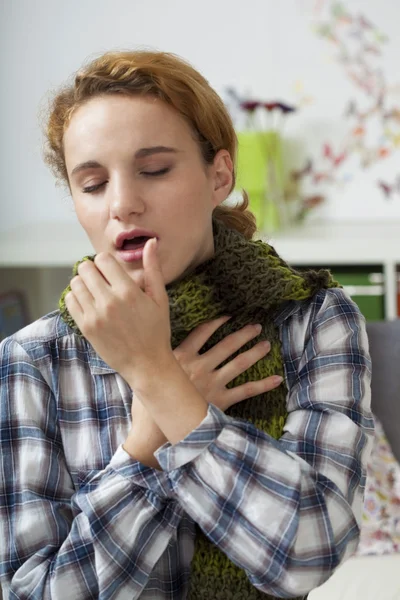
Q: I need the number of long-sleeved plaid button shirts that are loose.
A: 1